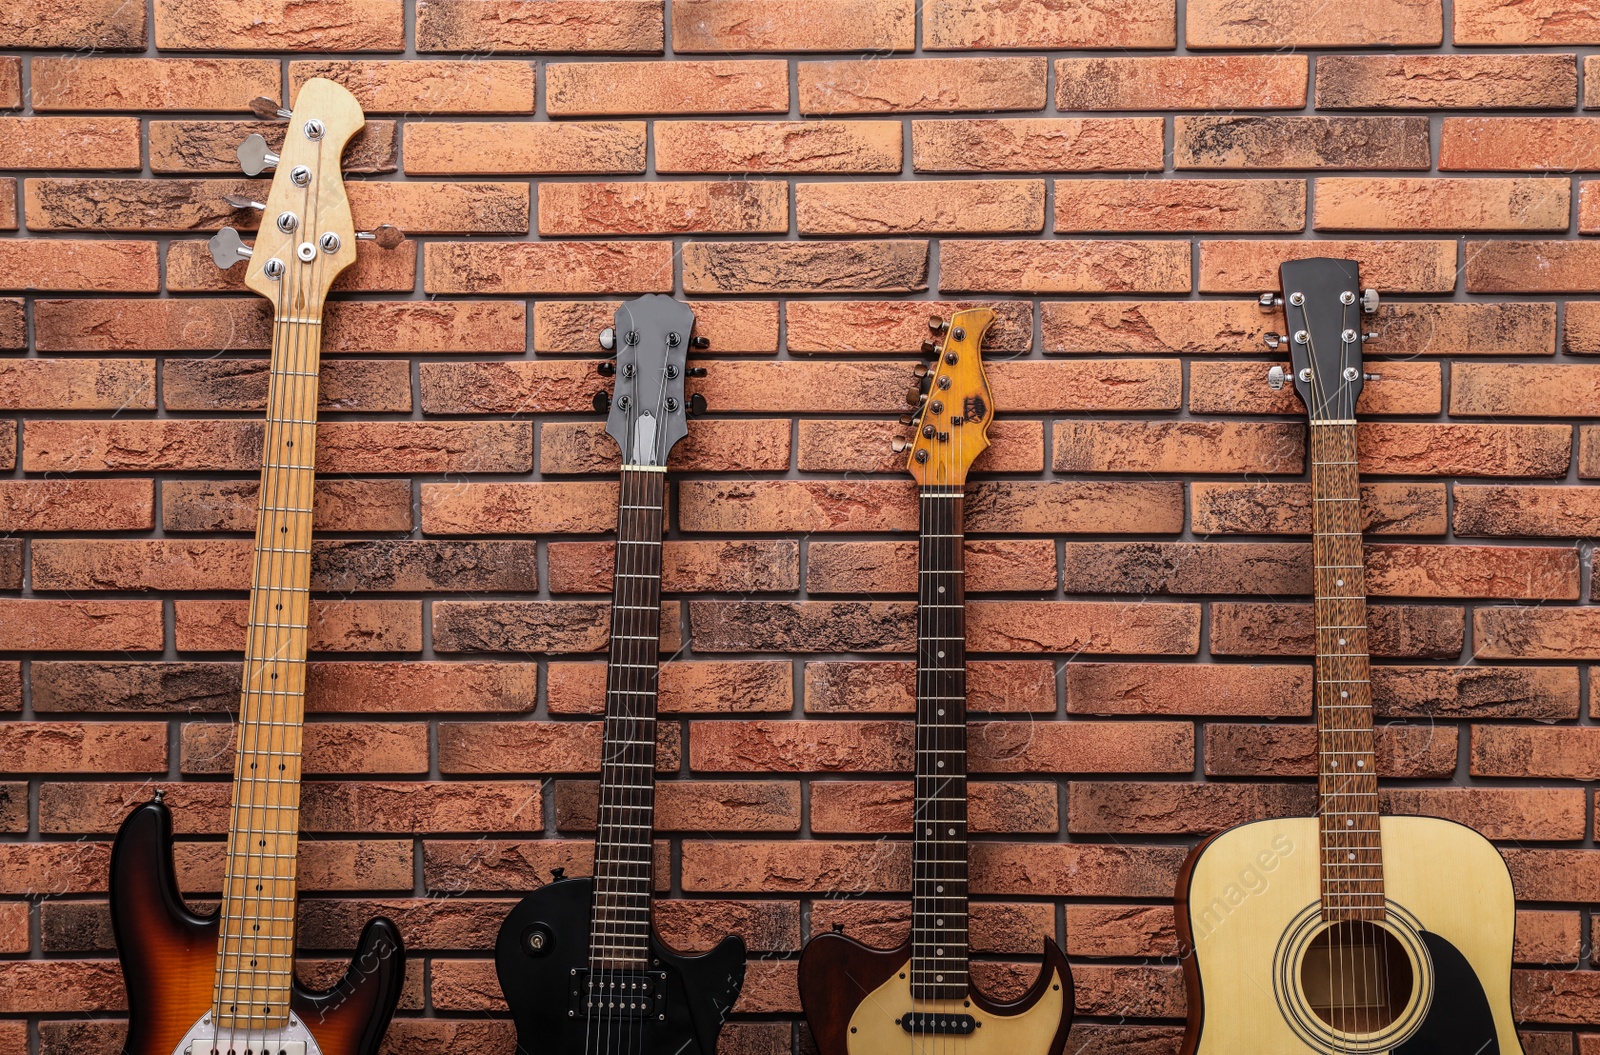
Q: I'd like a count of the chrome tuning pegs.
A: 11